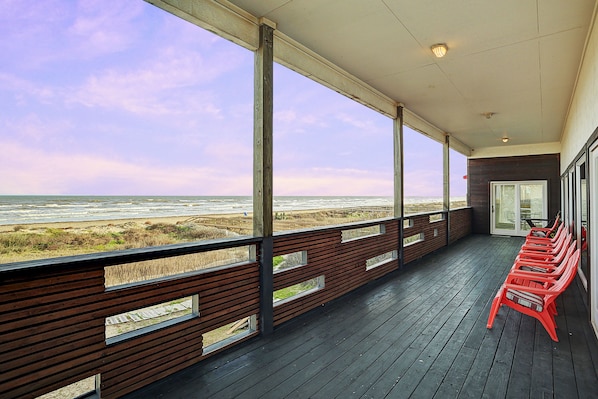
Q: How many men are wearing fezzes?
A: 0